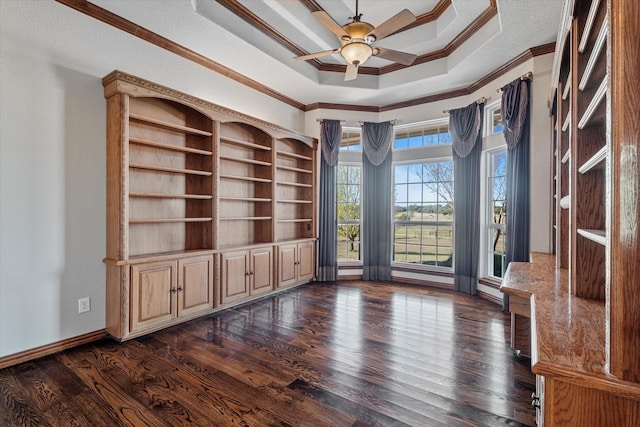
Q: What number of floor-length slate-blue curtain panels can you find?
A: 4